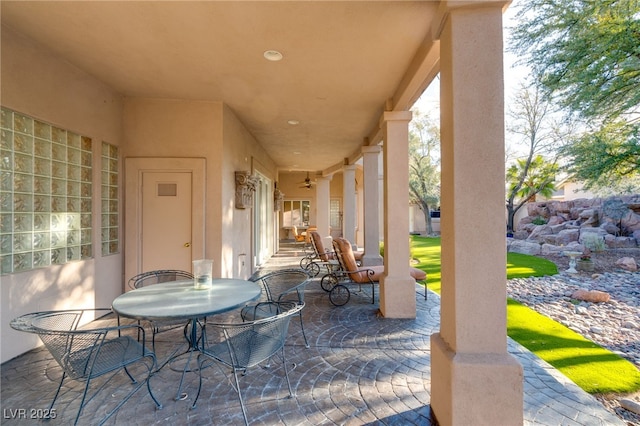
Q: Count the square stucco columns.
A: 5